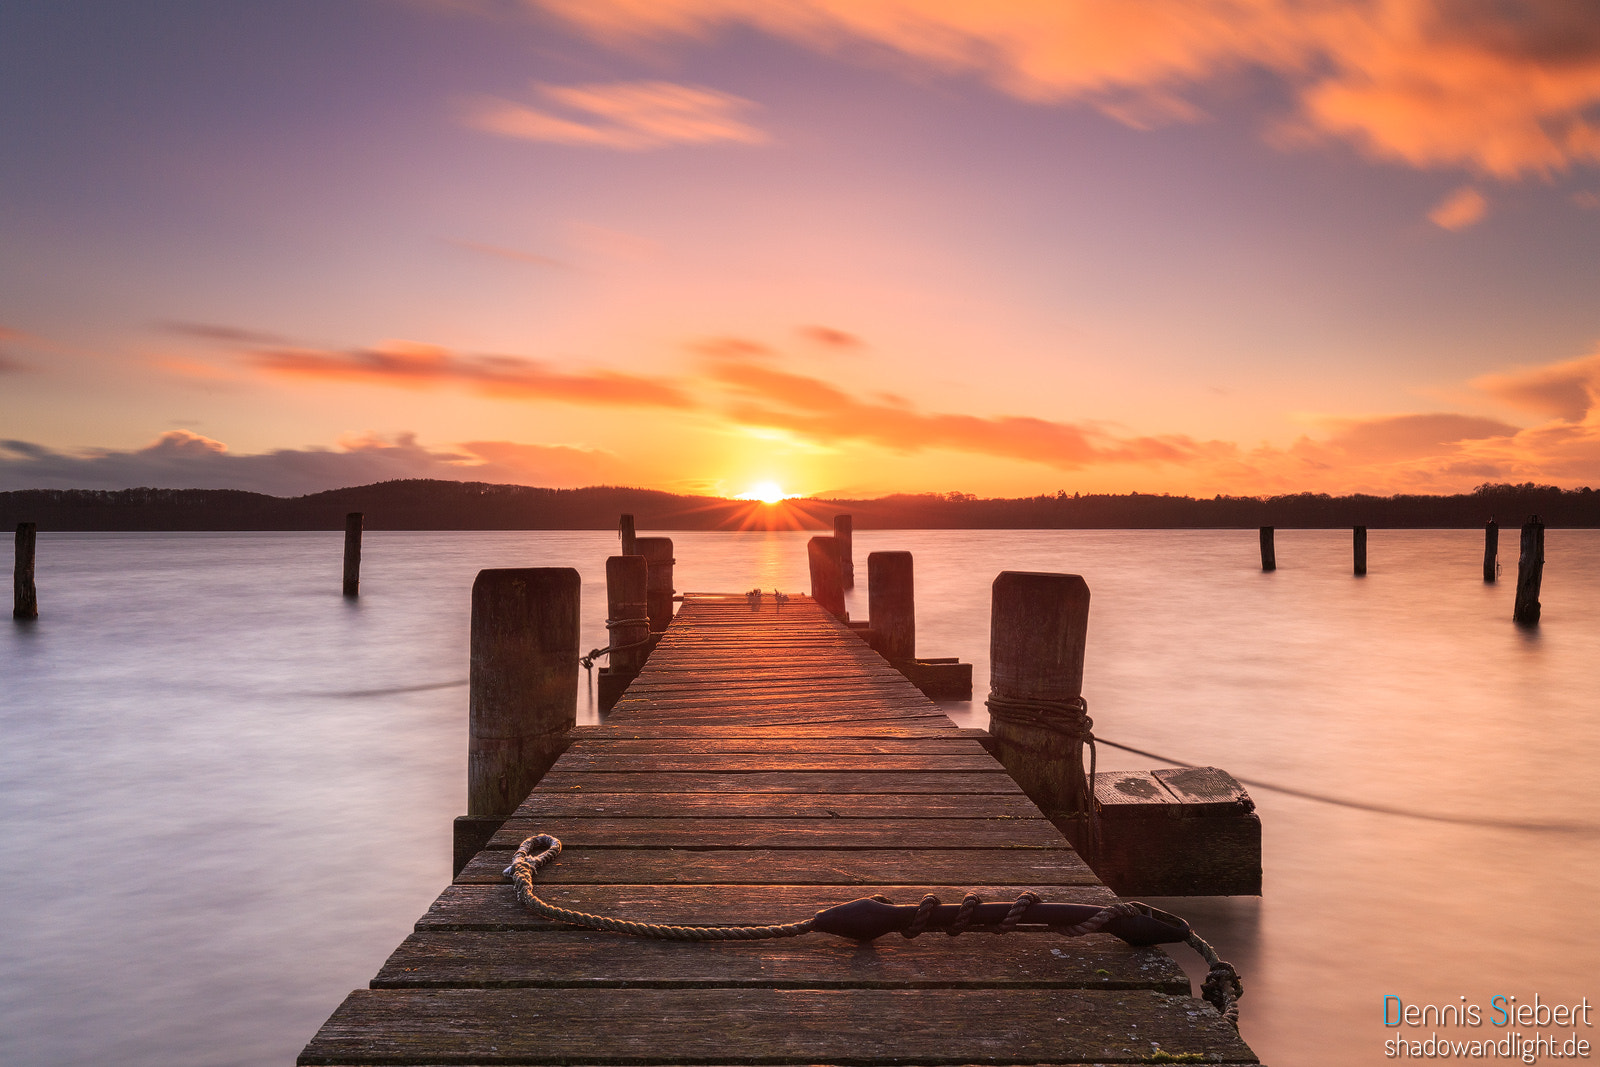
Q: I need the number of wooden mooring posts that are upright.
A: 14